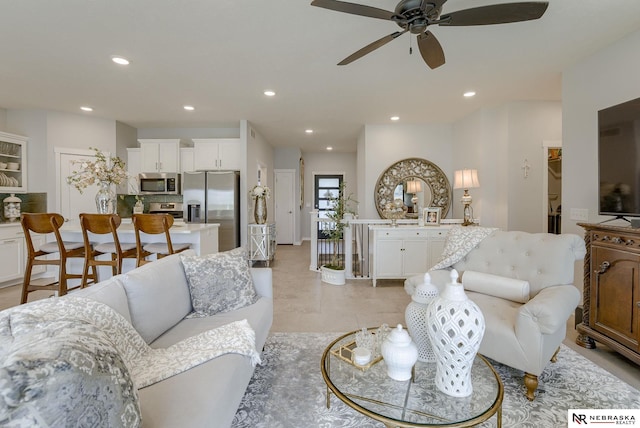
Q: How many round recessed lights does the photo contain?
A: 8